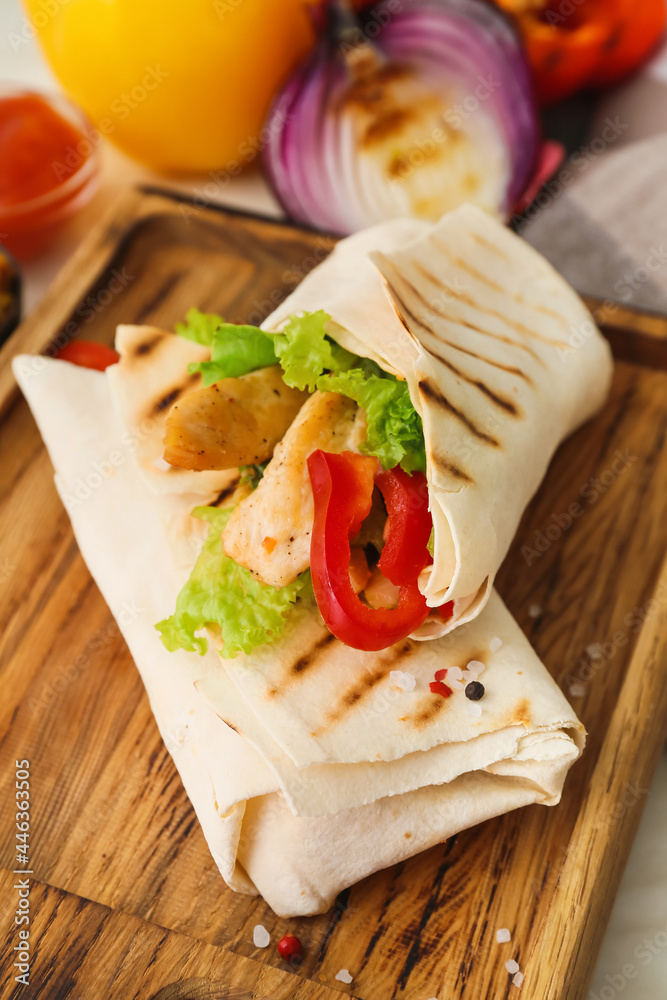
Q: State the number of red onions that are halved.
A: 1